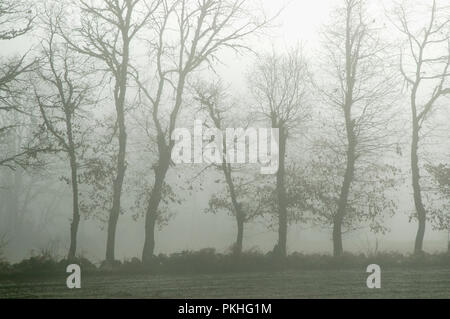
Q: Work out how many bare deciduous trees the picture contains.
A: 7